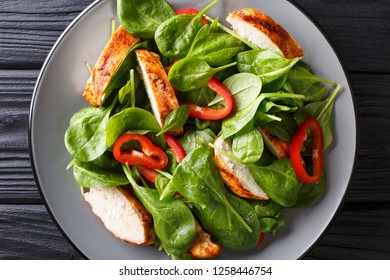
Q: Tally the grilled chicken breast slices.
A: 7